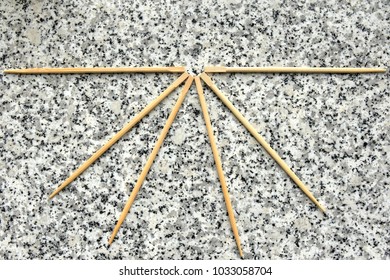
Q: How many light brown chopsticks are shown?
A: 6